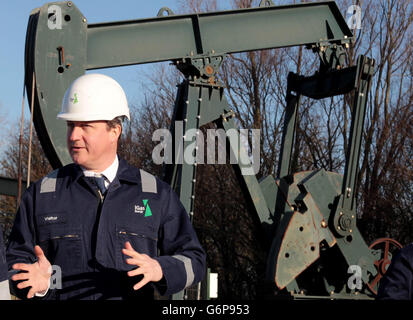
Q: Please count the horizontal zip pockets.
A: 2